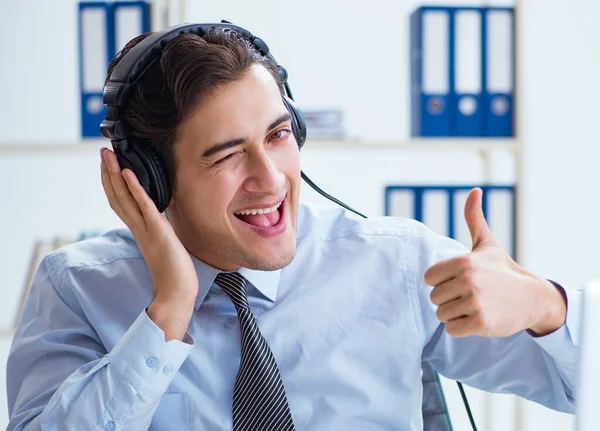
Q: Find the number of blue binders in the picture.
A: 9